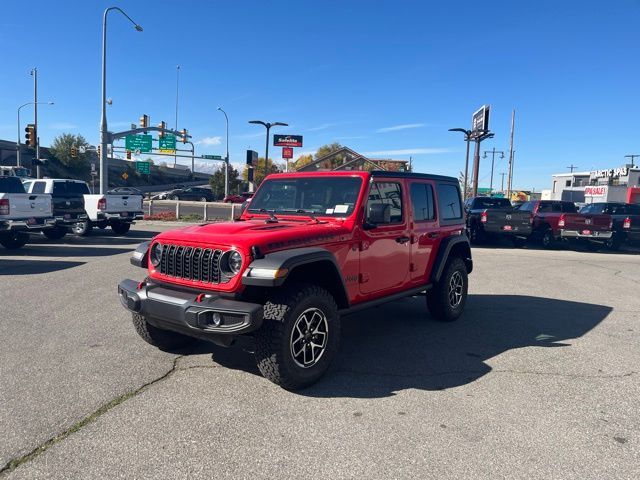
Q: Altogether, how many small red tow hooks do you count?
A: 2